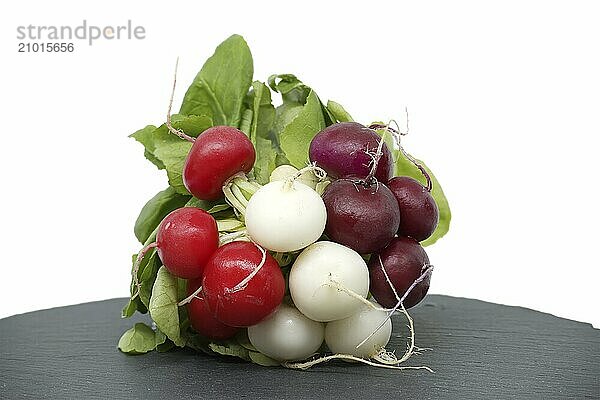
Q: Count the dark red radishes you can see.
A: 4